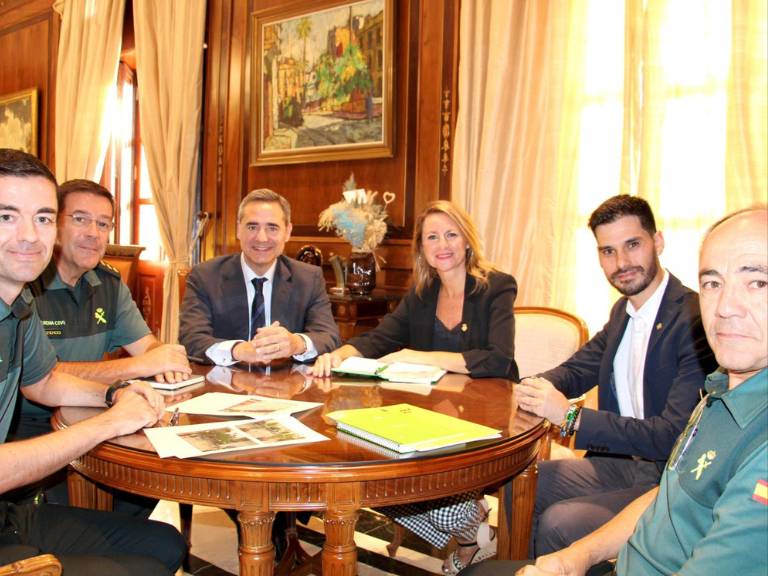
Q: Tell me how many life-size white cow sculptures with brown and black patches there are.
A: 0